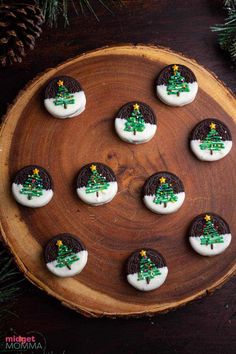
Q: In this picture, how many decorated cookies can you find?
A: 10